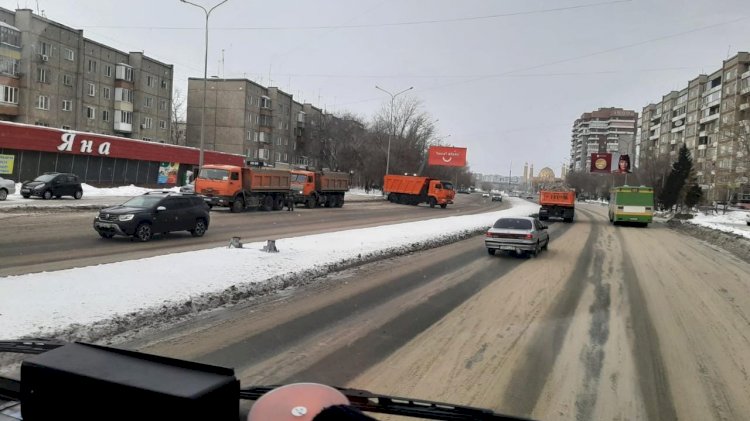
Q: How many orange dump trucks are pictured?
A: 4